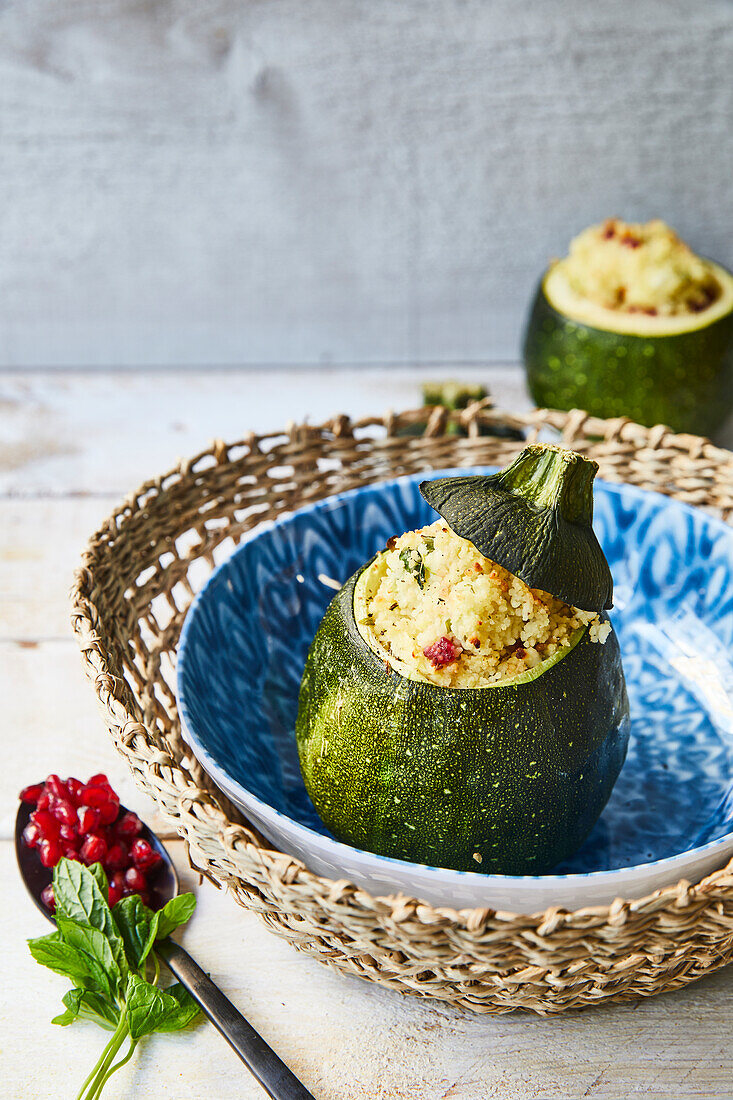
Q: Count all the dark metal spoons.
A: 1